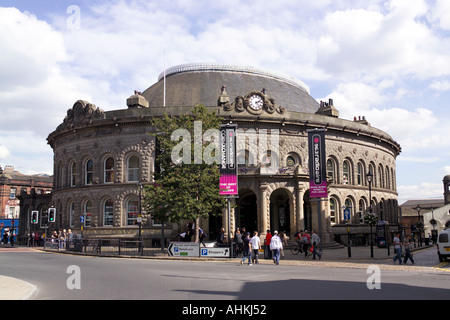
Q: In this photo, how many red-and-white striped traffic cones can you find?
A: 0